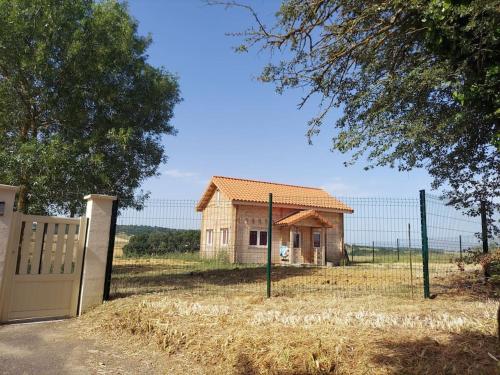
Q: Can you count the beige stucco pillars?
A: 2